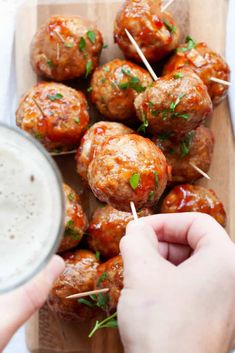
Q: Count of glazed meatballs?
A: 14